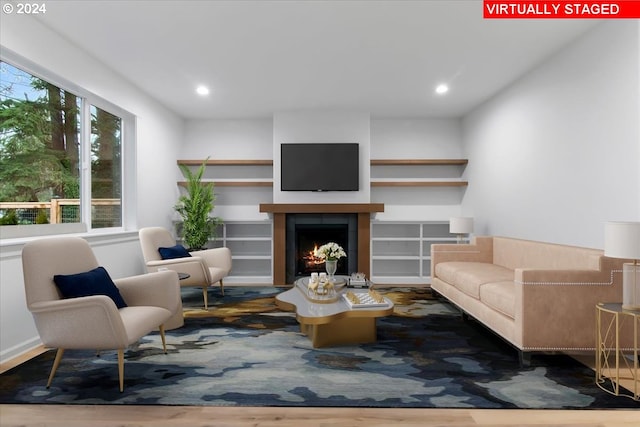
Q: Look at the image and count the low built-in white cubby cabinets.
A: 2